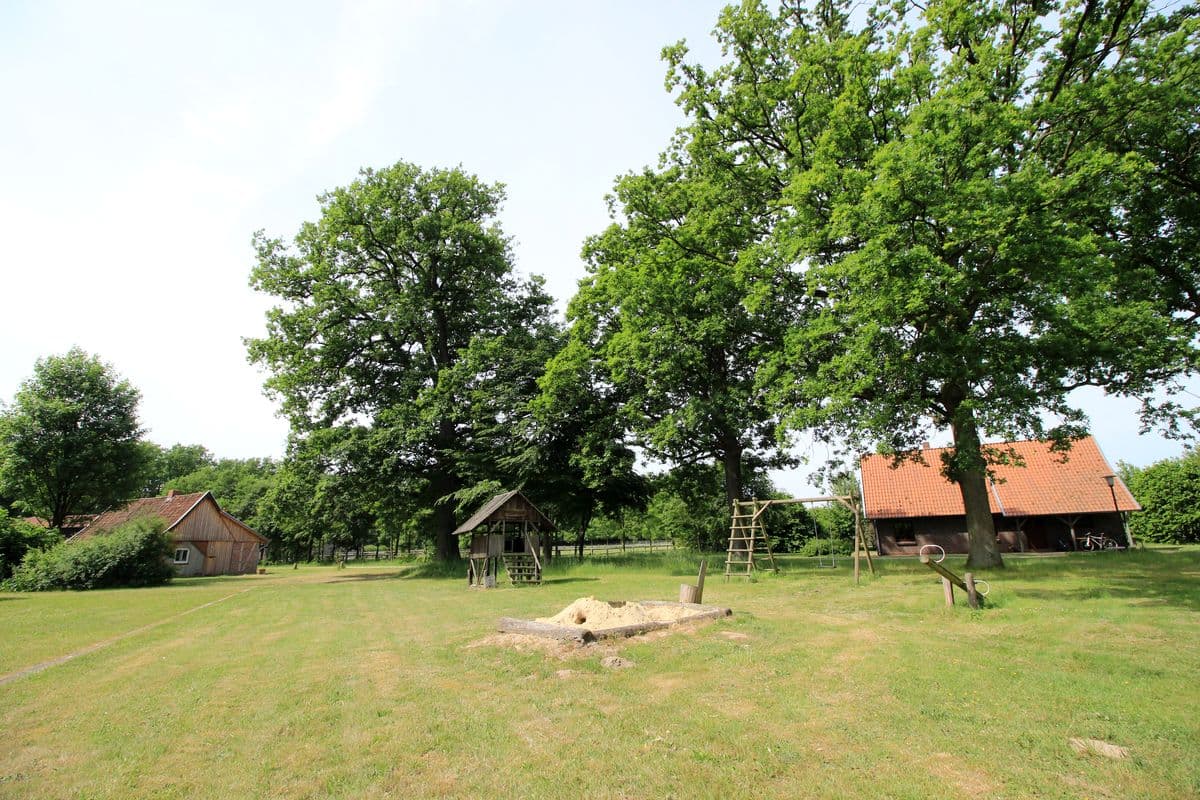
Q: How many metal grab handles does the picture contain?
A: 2